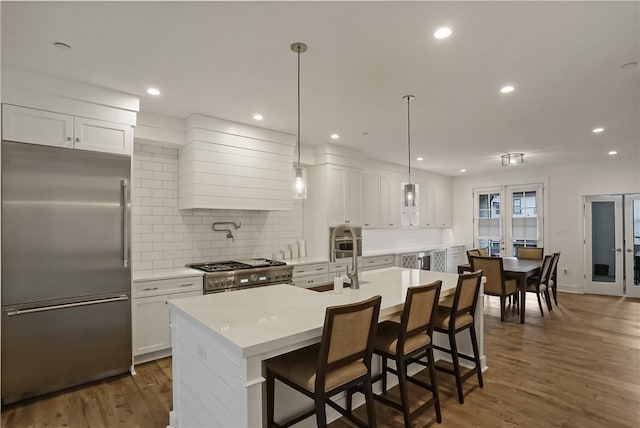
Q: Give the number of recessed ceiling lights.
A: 9